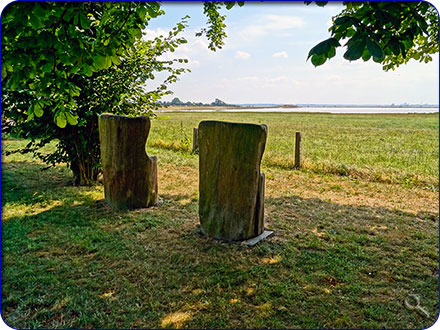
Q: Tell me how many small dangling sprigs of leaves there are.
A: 1